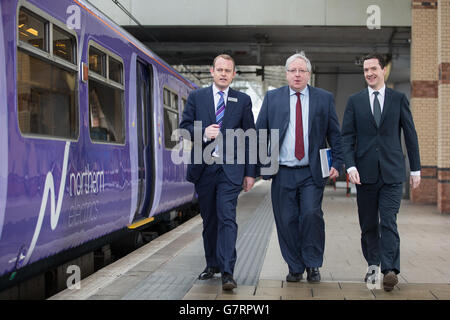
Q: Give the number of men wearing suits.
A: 3